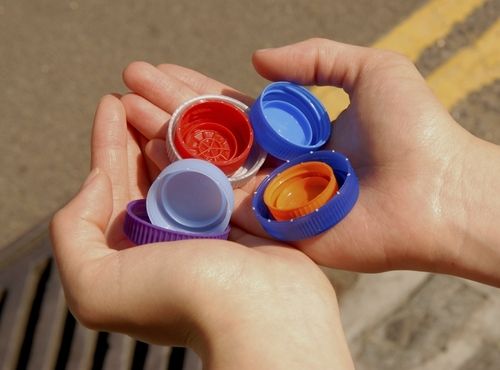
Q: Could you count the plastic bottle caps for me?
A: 7